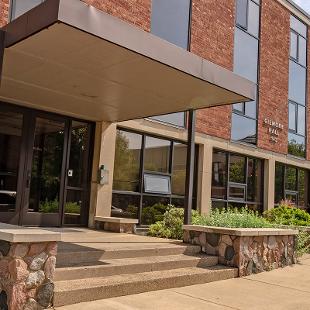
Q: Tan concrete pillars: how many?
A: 3